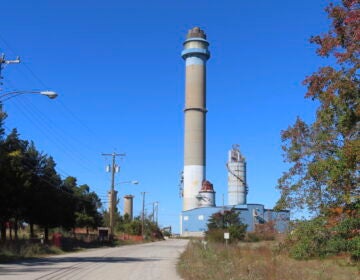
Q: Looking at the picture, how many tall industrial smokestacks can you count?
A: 1